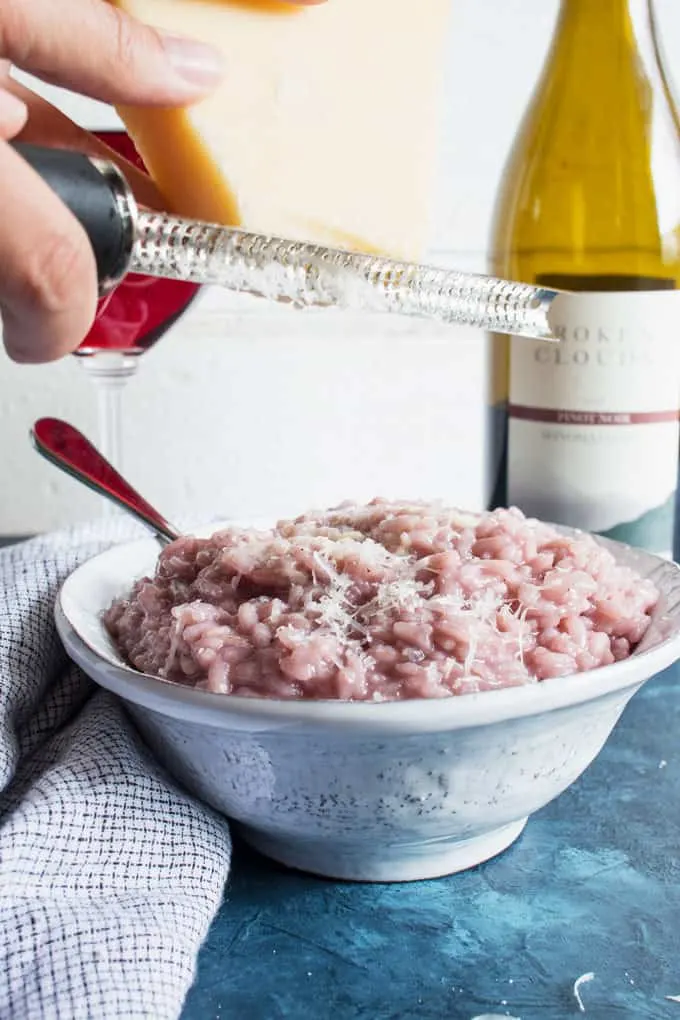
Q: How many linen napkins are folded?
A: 1